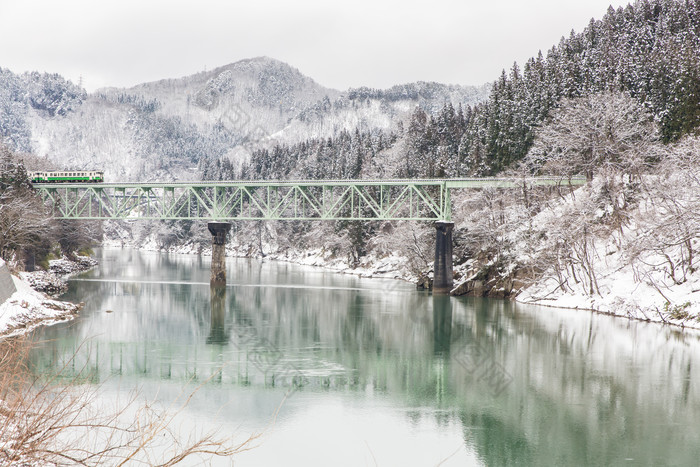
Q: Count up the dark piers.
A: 2